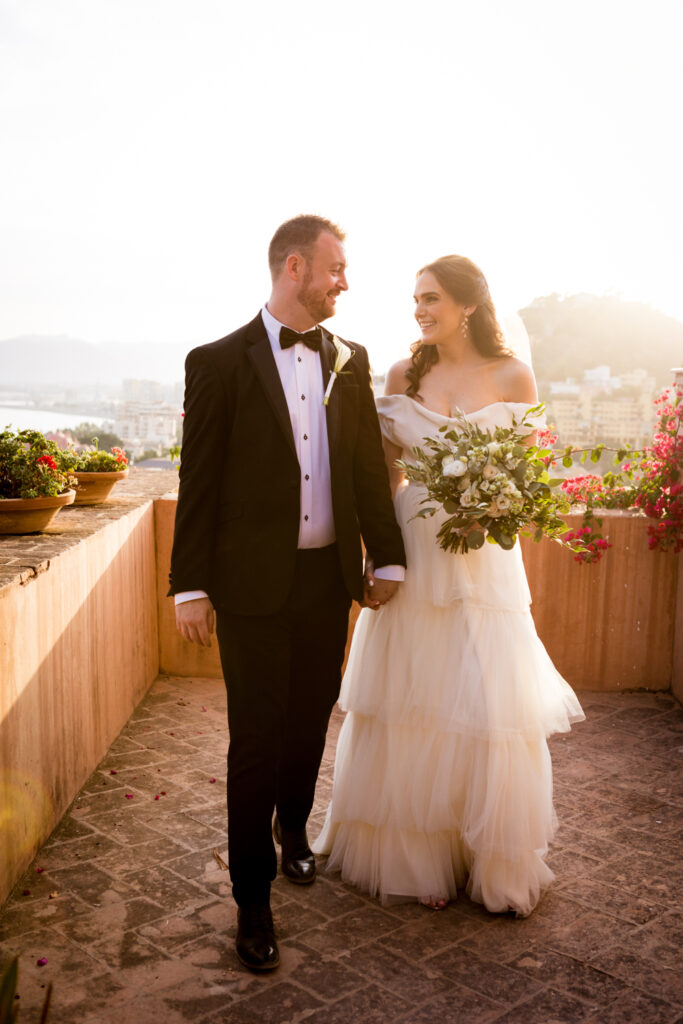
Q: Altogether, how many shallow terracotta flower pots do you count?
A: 2